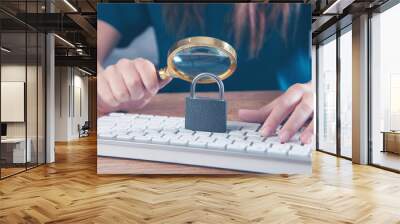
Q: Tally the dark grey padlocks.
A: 1